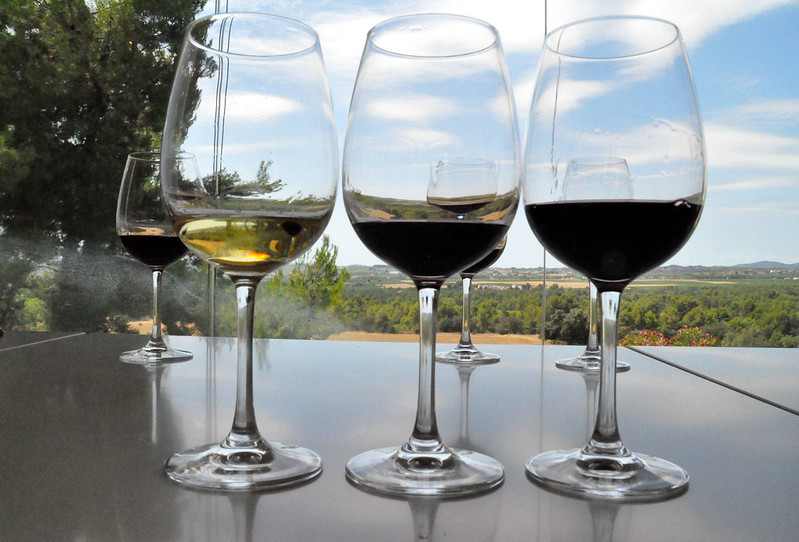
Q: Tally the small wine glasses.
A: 3